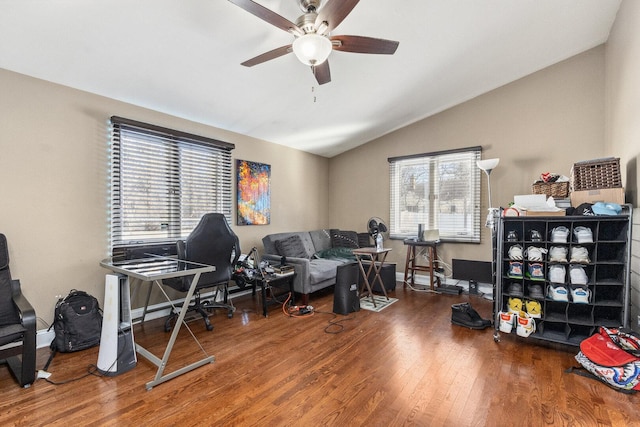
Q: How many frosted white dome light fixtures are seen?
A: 1